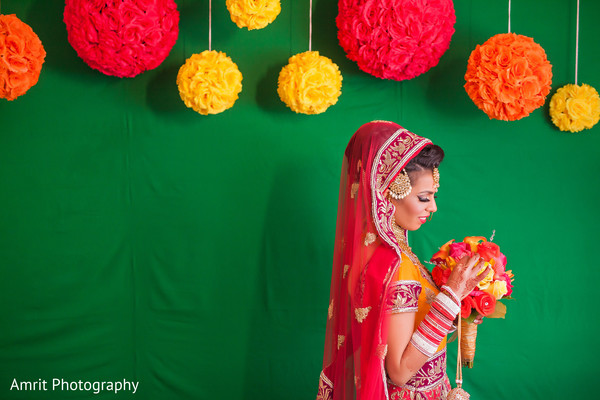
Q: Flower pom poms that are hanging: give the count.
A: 8